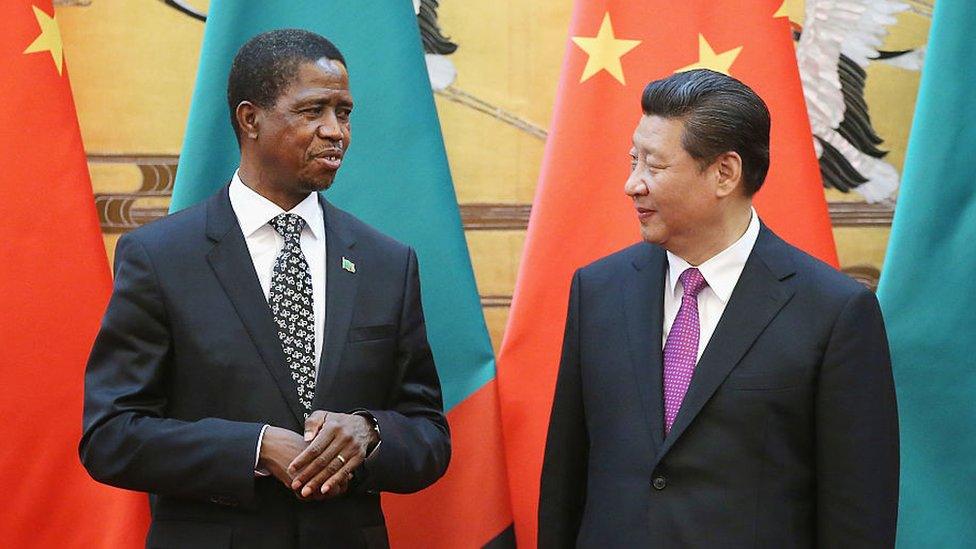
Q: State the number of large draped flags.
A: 4